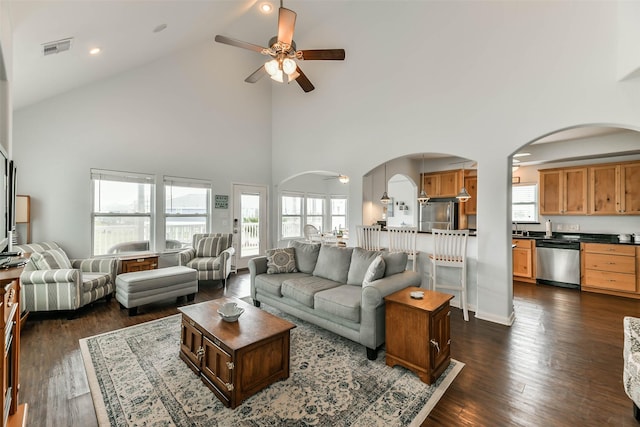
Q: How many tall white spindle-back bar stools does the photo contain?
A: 3